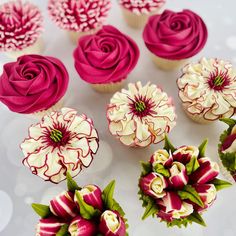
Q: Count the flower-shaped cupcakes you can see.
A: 12